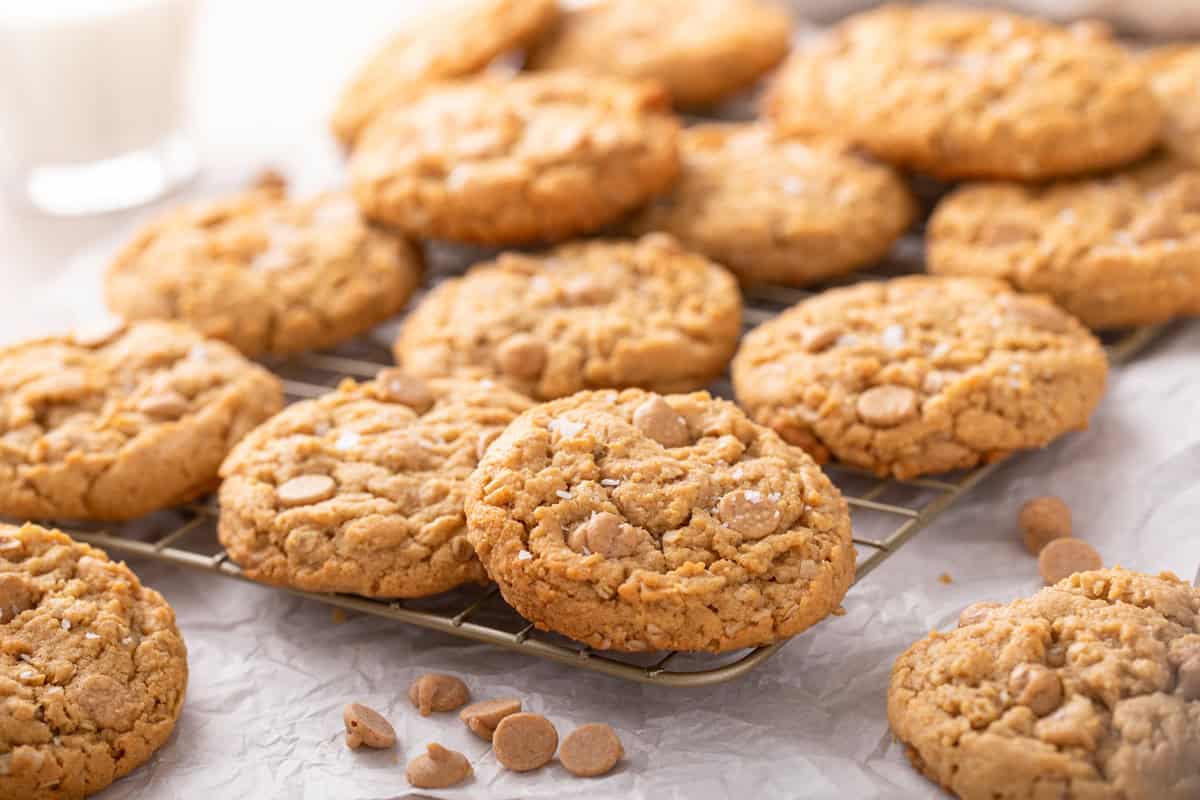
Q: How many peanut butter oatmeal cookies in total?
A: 15